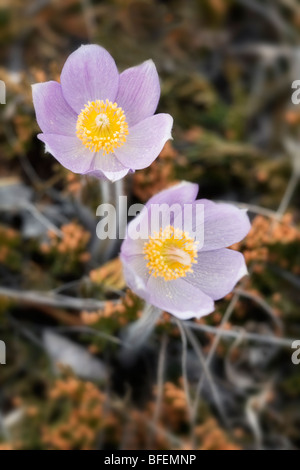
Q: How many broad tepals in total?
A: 12